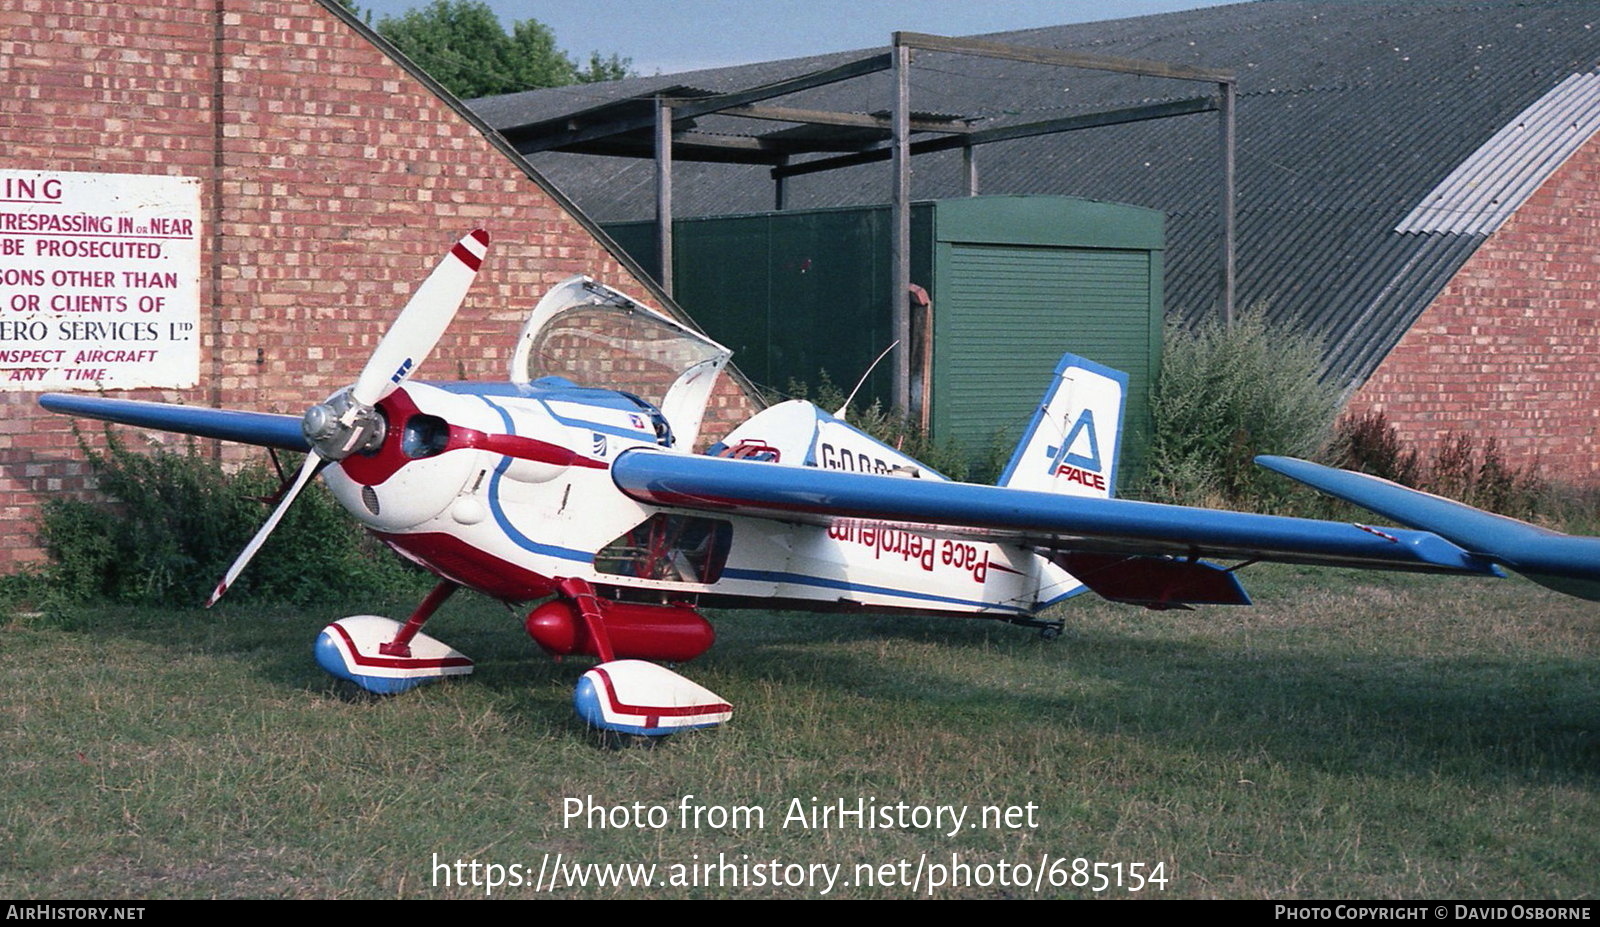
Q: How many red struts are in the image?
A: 2